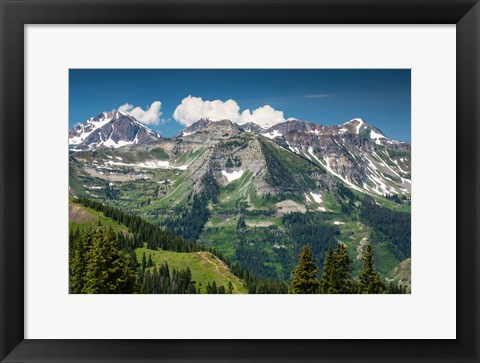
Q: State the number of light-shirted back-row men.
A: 0